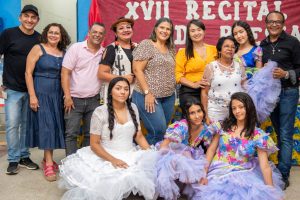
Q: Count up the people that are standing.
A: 9